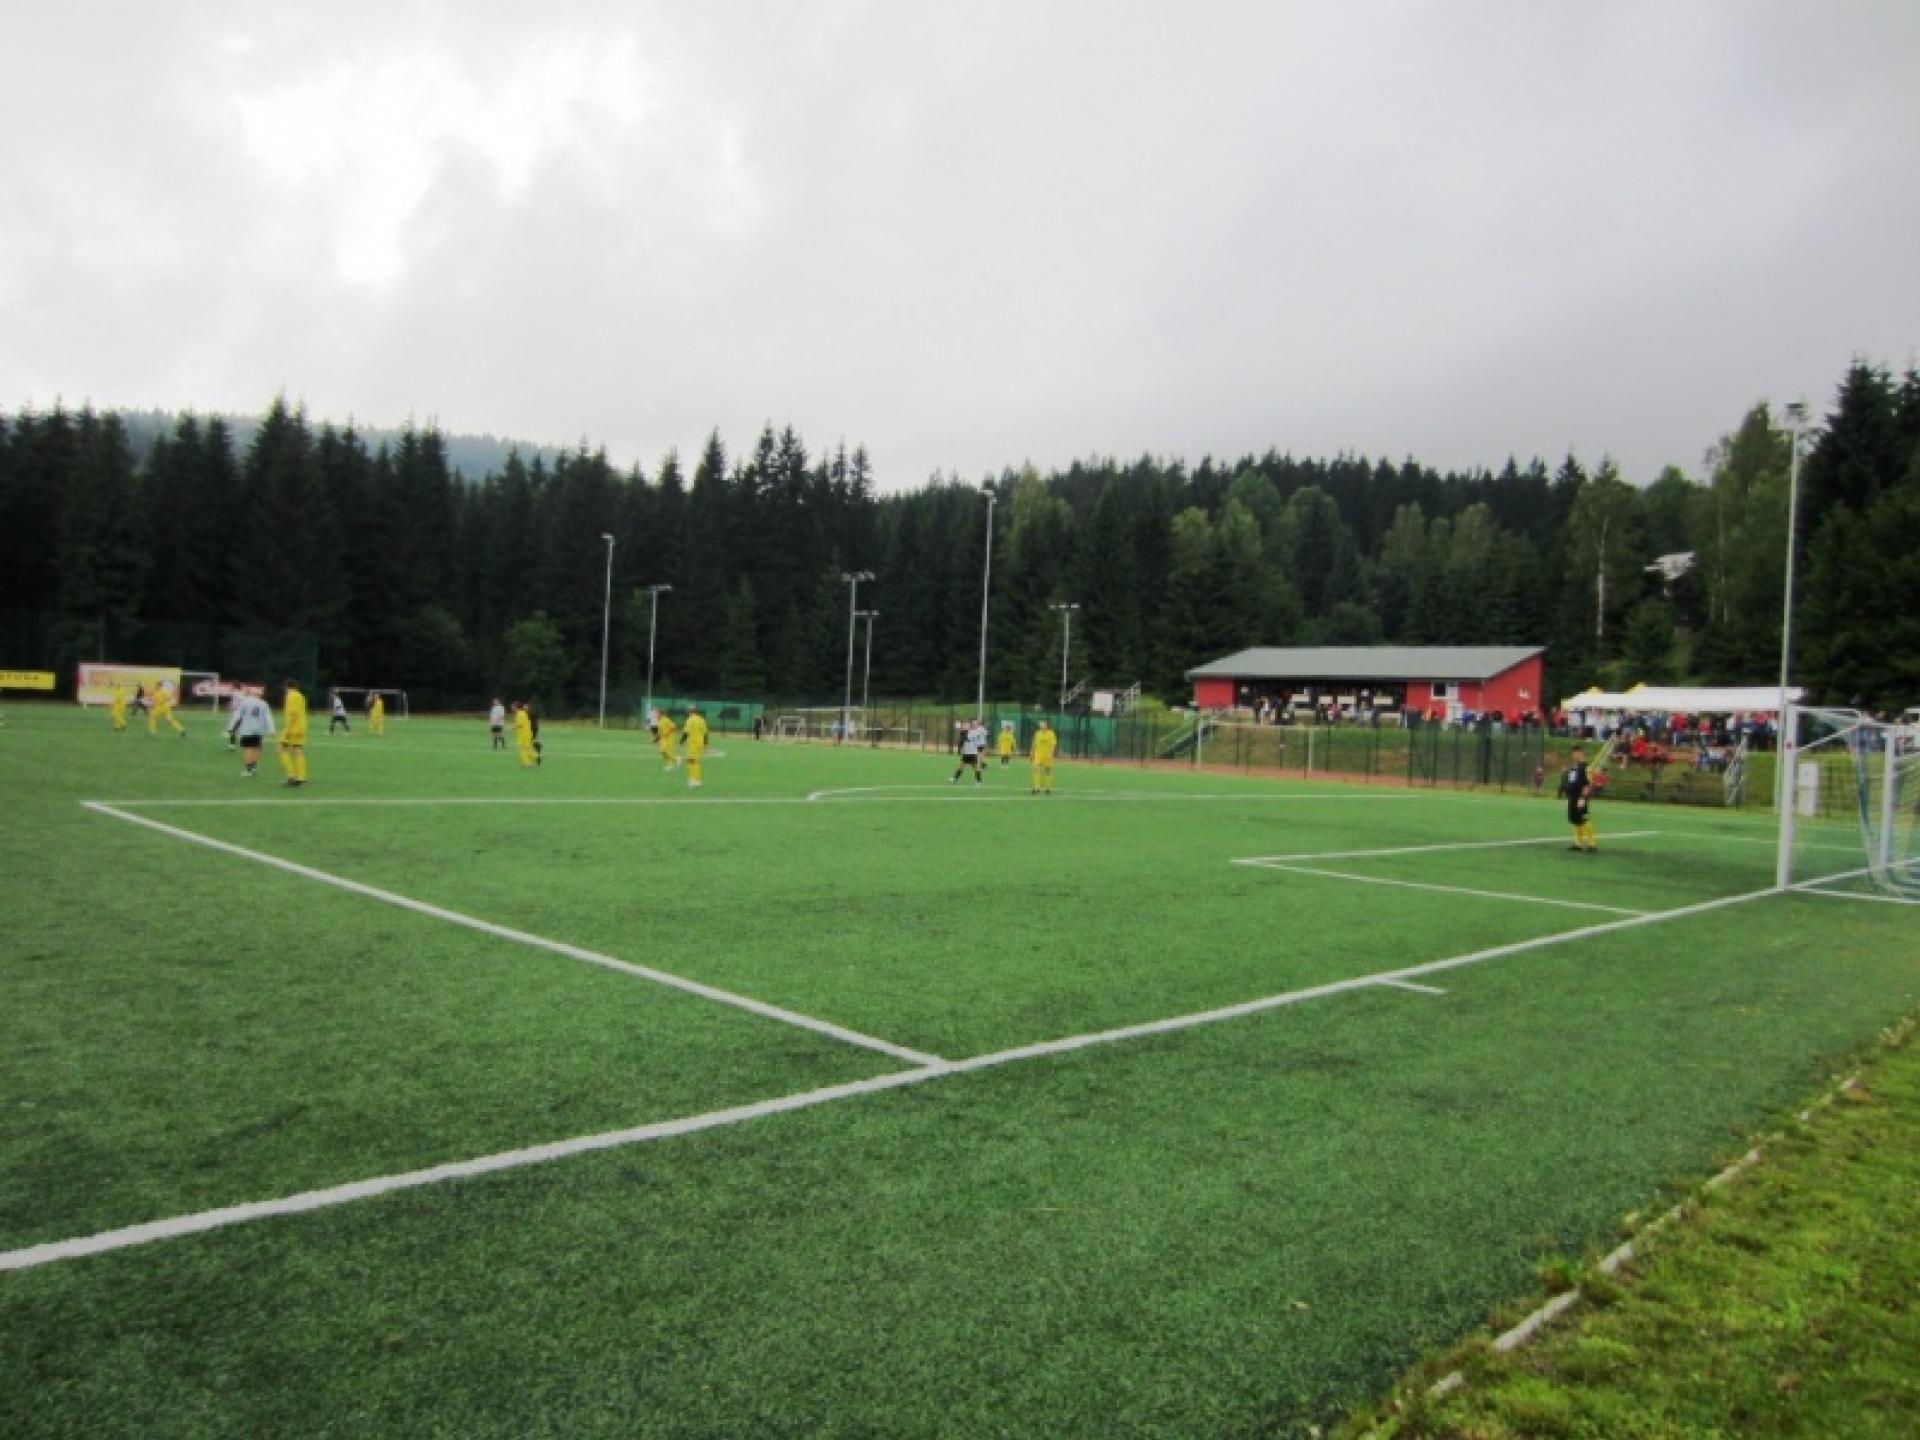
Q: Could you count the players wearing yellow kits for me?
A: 9